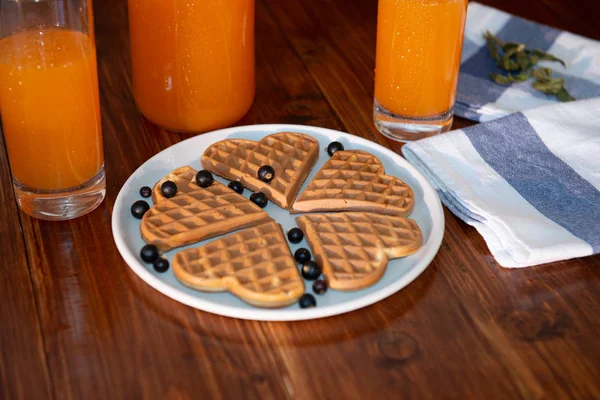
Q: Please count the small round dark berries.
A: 15